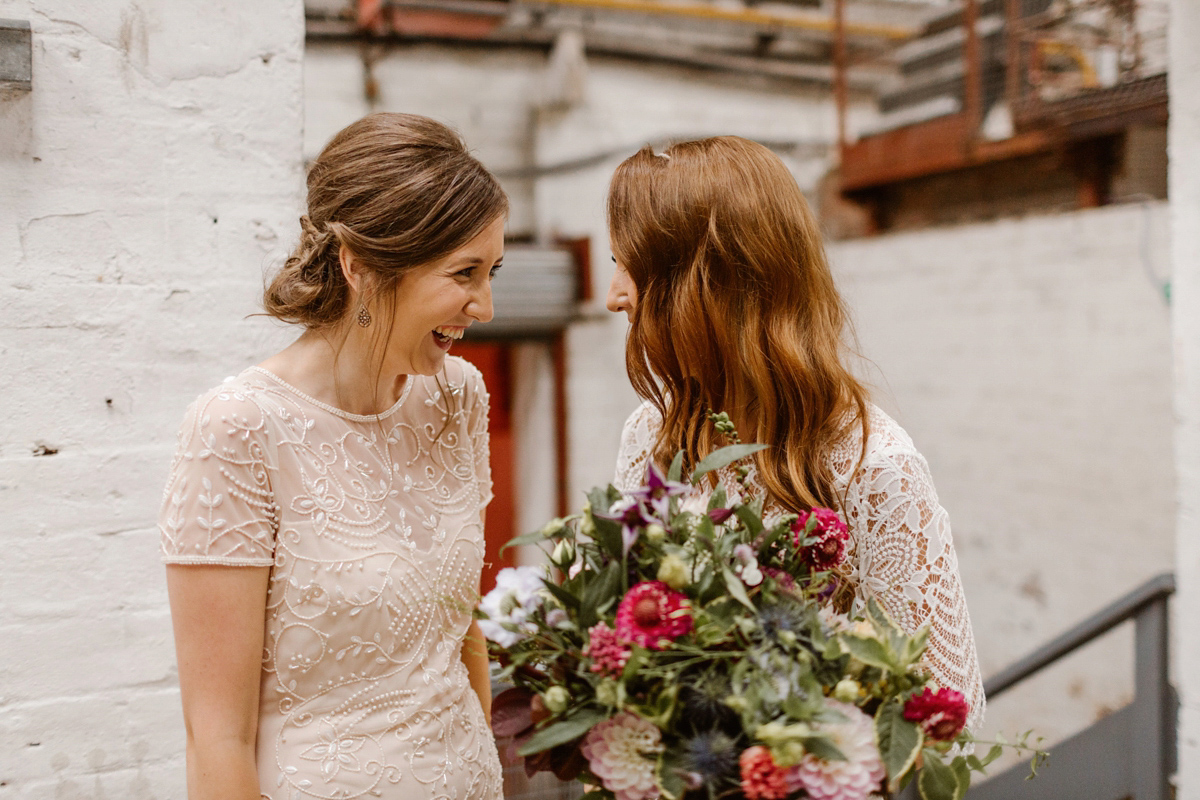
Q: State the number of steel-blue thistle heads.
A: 3